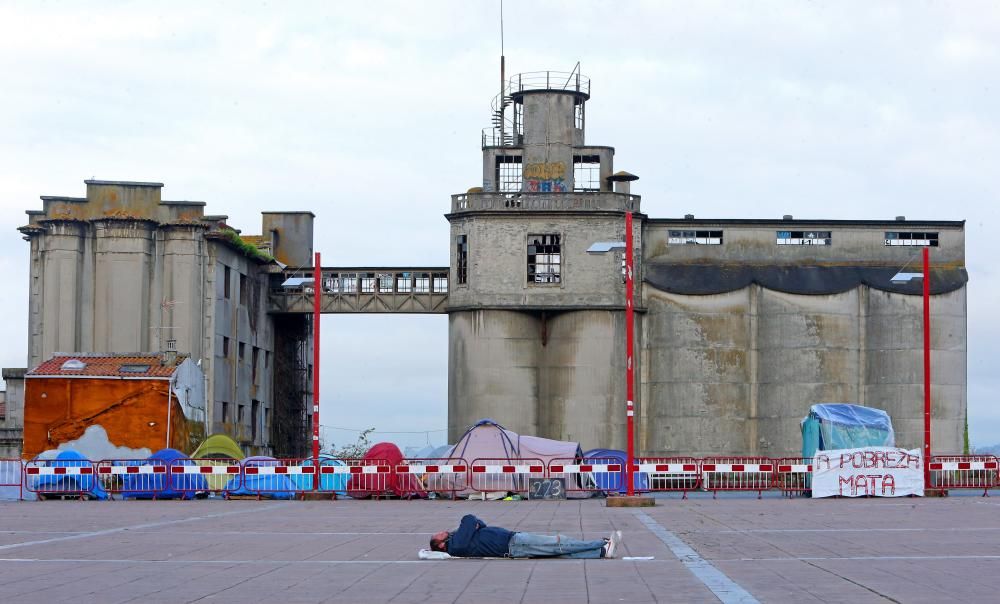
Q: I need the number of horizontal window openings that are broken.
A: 3